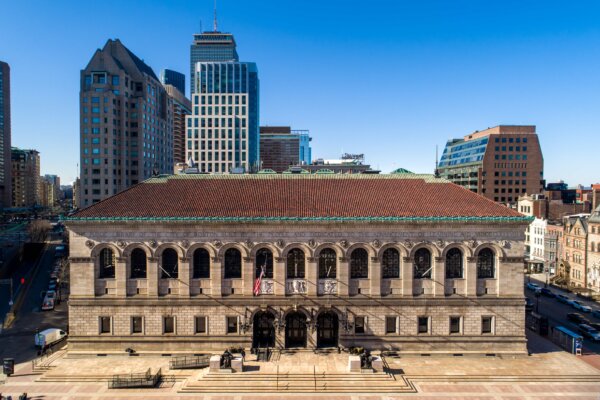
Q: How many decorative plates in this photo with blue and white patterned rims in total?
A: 0